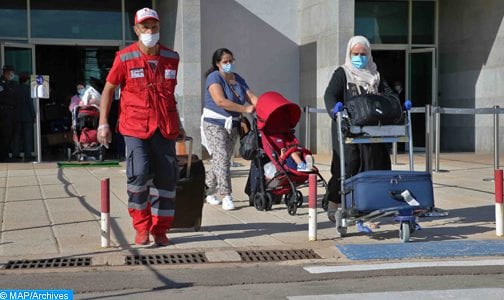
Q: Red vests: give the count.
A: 1